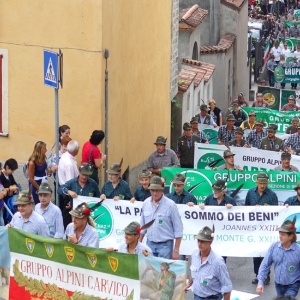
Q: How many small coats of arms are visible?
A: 5